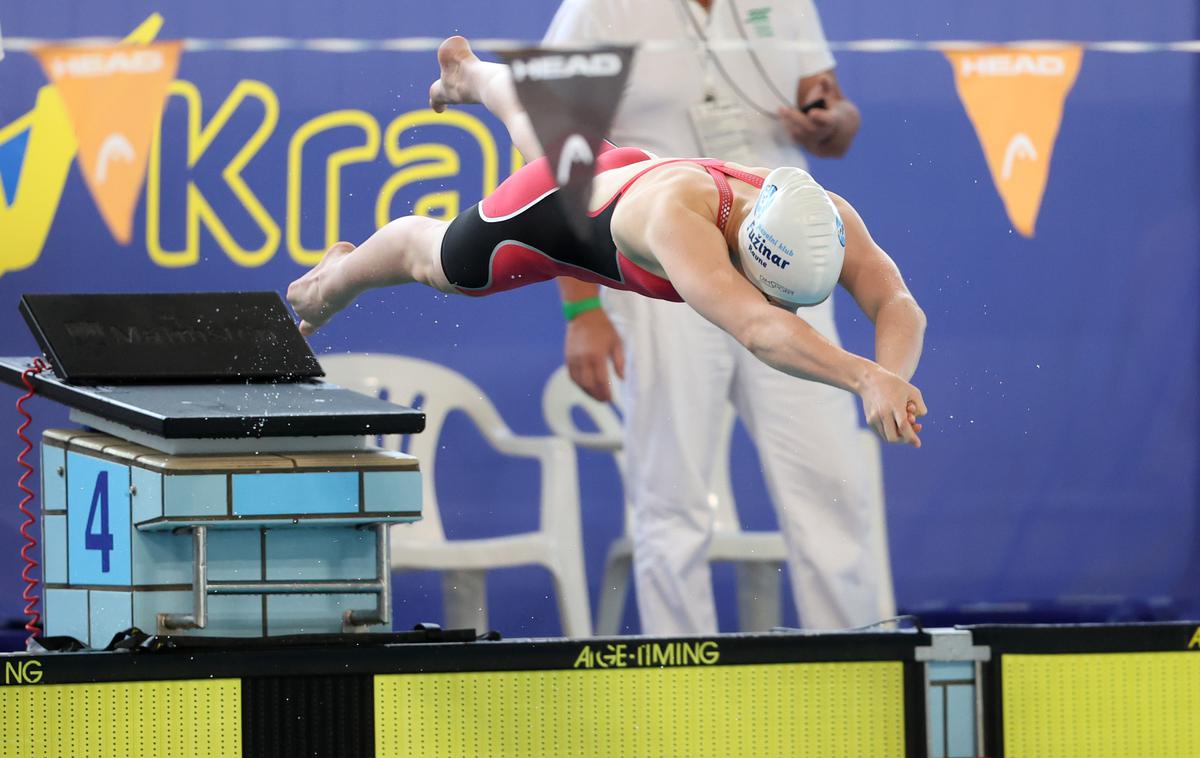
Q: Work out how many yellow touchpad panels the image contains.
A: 3